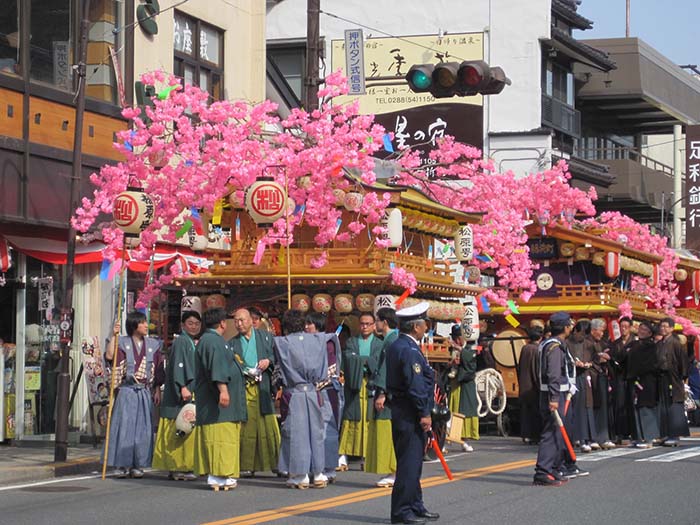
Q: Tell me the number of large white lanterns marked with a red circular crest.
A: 2